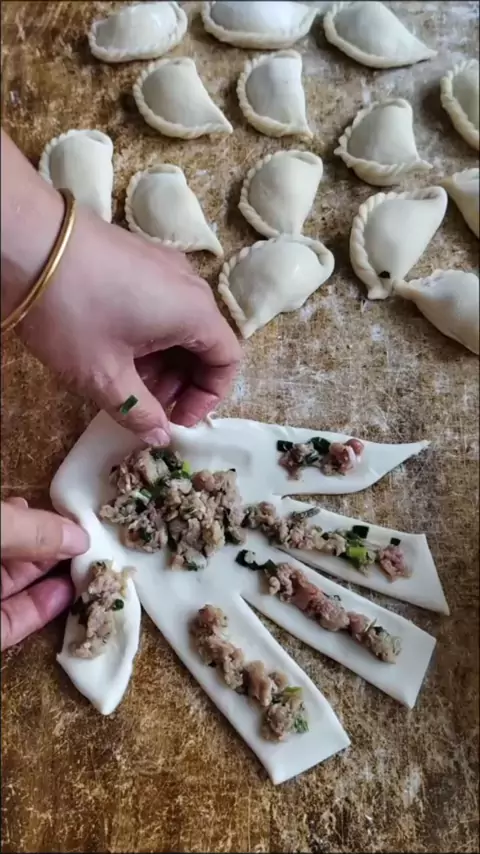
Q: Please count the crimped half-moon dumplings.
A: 14